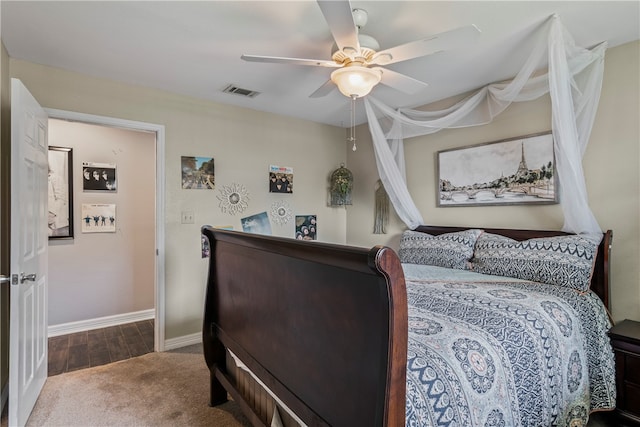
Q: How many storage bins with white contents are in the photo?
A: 0